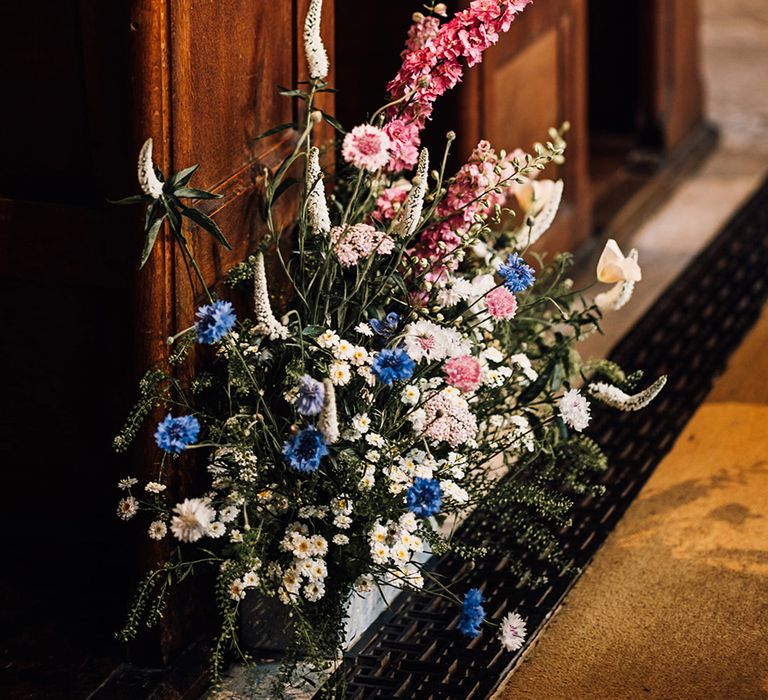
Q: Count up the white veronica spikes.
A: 9